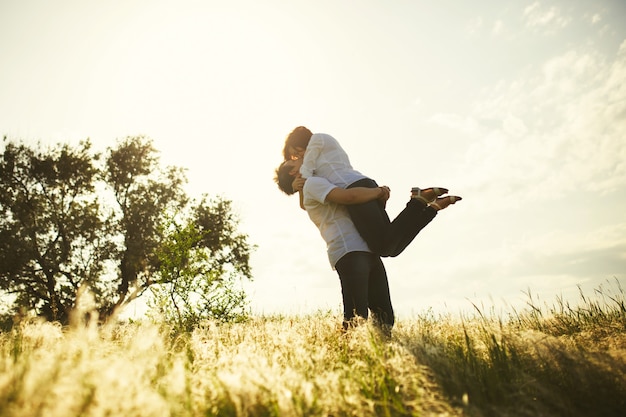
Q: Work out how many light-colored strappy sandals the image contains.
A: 2